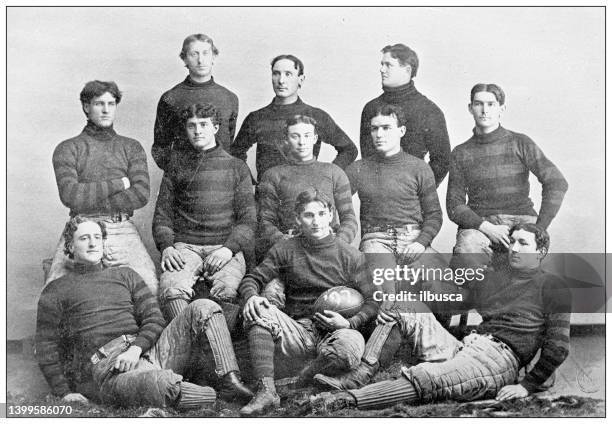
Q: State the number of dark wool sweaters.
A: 11